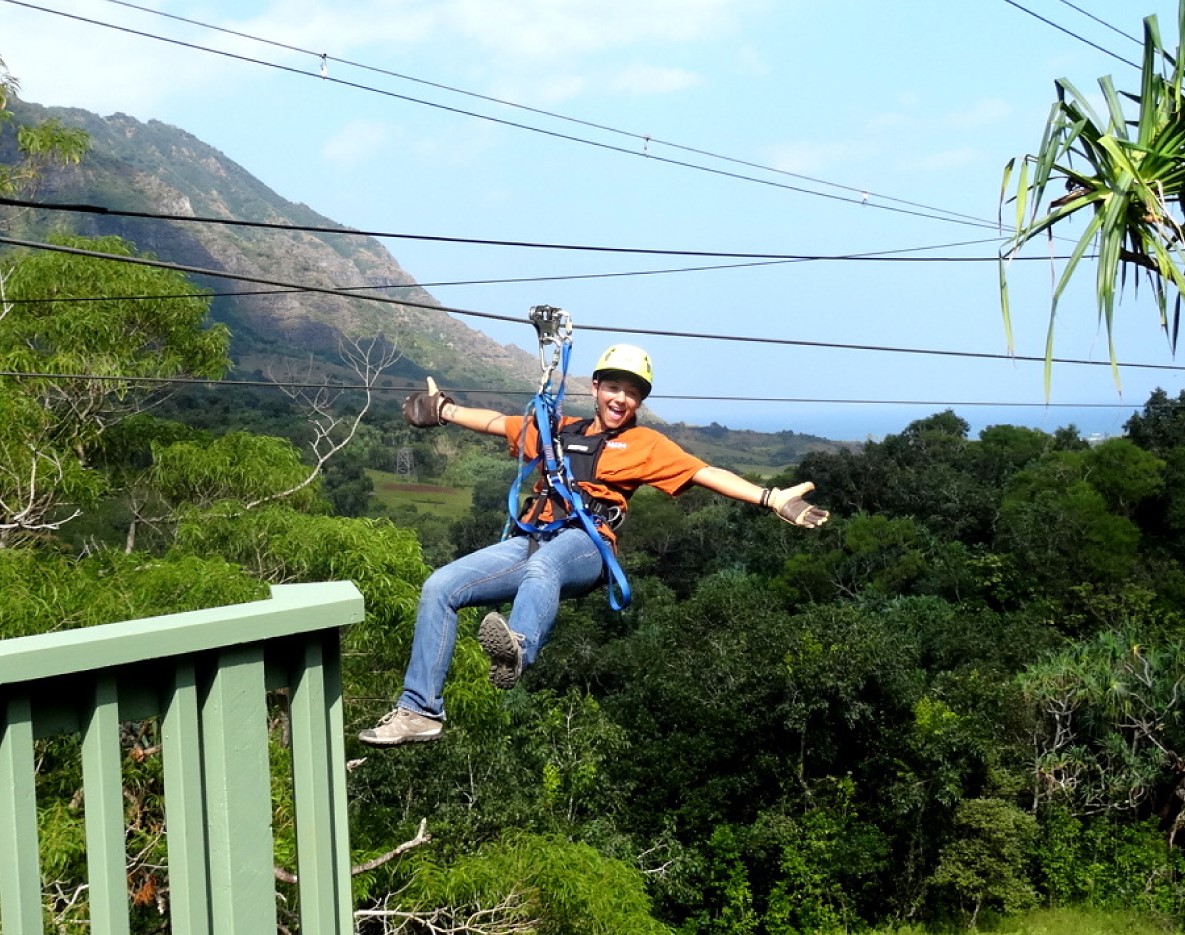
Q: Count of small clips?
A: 3